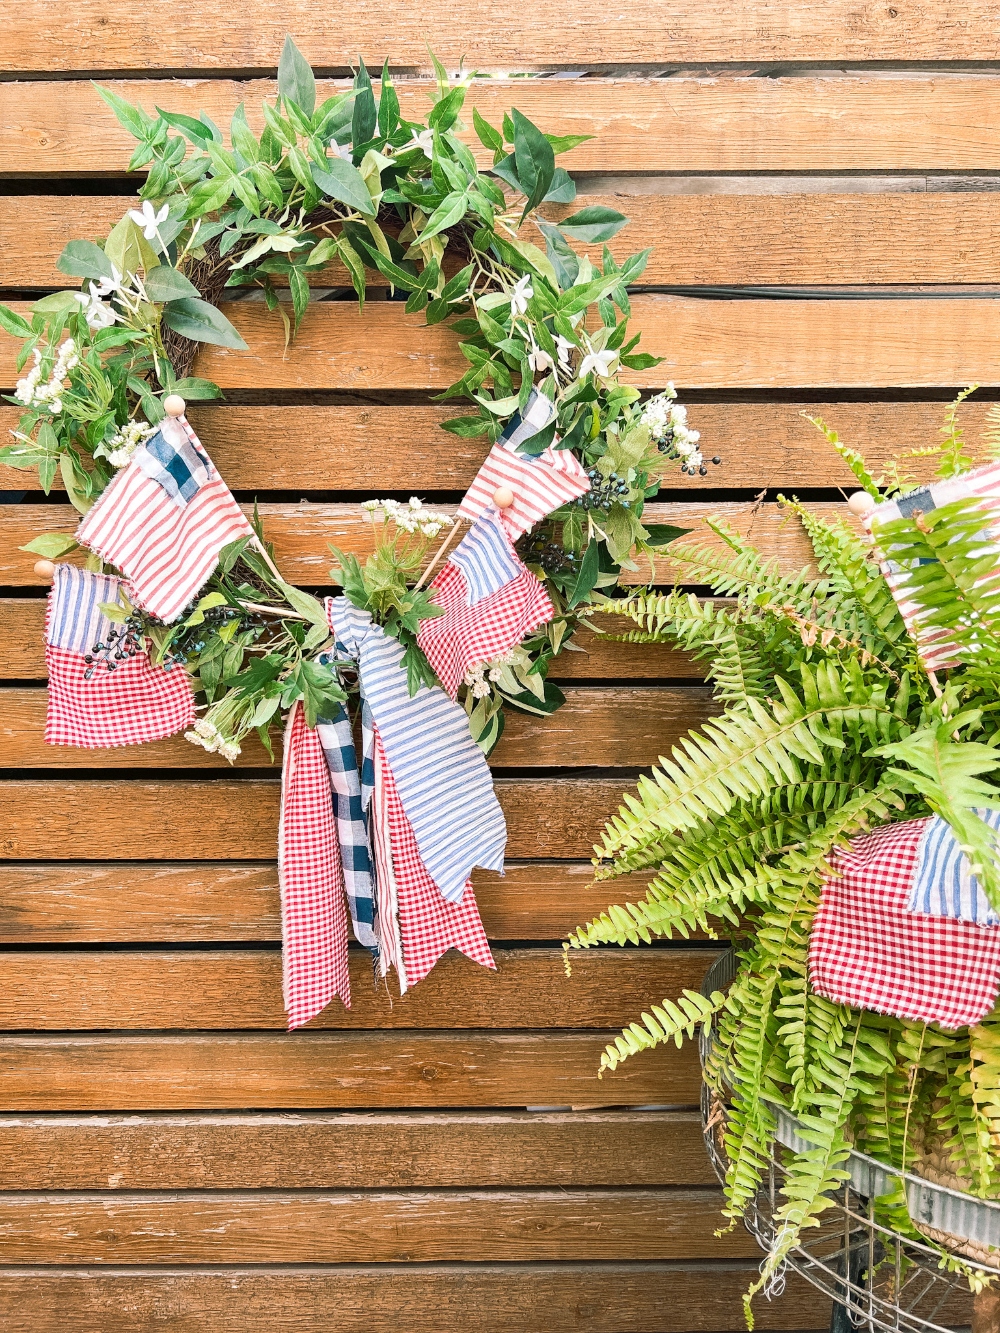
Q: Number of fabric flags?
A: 6